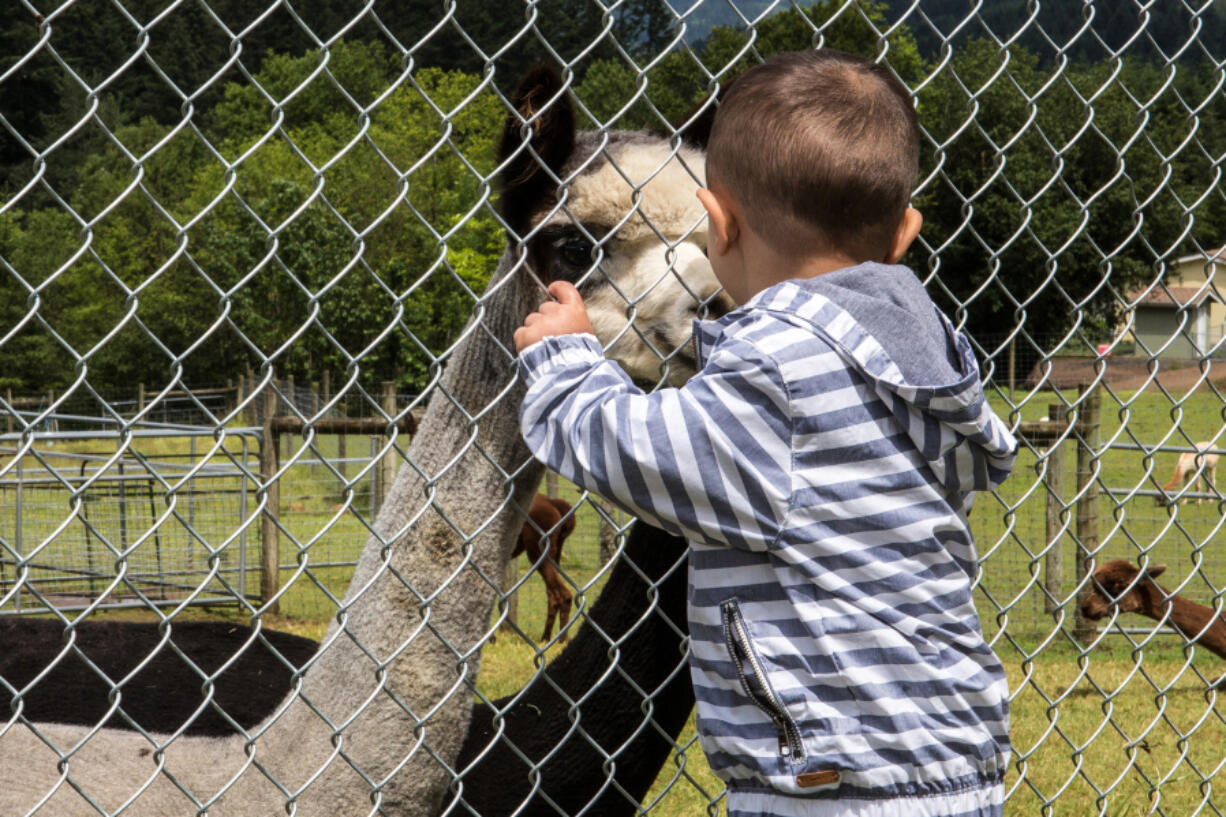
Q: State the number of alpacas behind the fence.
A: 5